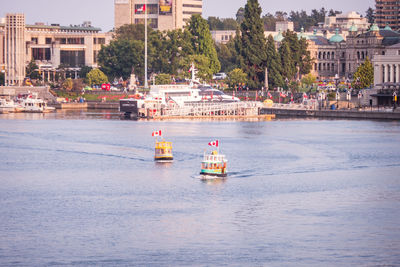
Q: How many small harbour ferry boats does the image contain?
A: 2